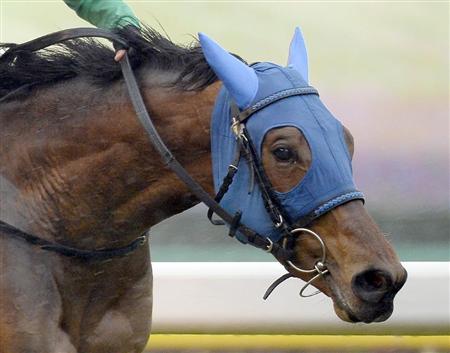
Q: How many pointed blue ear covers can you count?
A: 2